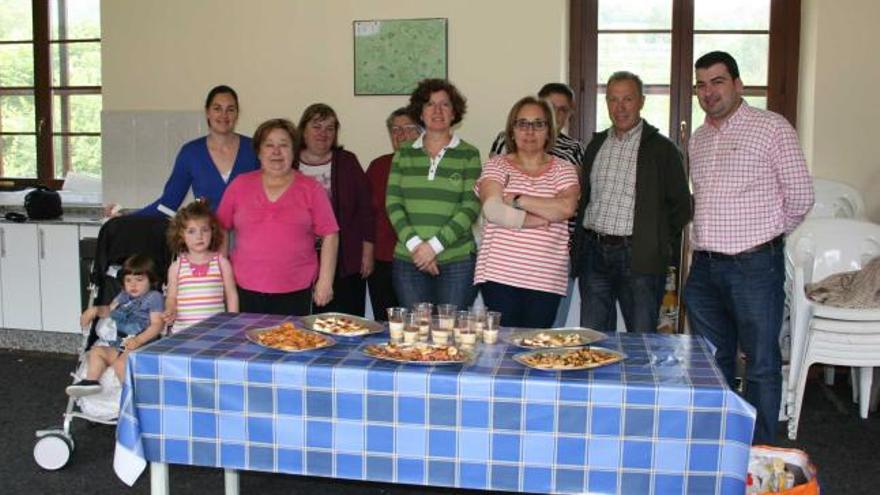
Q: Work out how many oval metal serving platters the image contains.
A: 5